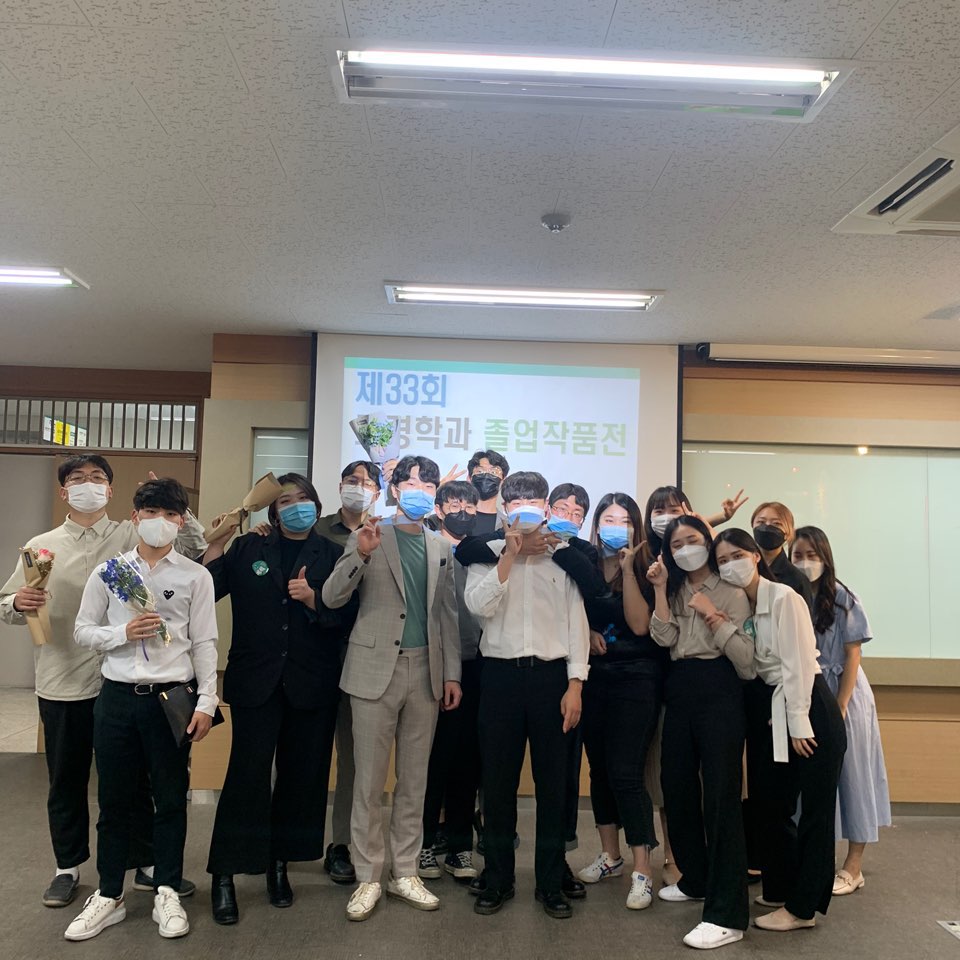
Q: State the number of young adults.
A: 15